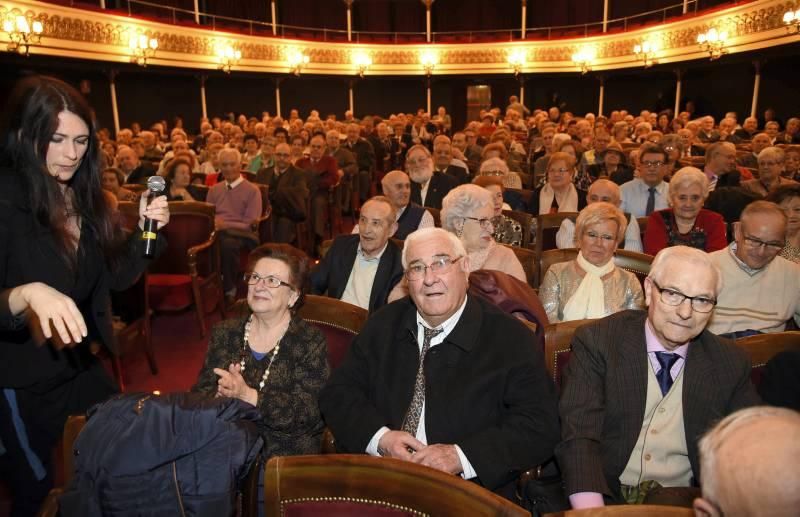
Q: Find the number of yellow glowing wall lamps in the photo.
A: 11